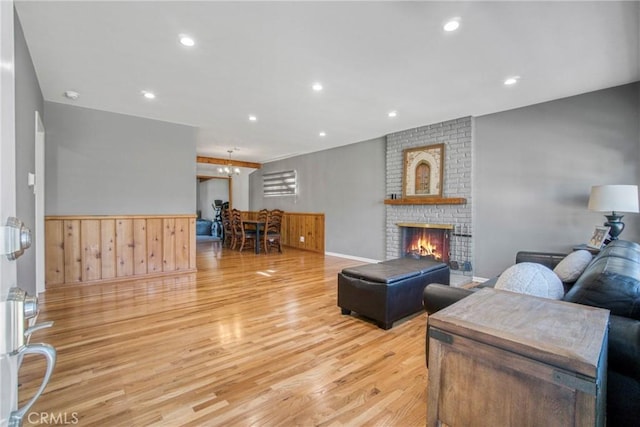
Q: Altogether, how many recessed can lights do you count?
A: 8